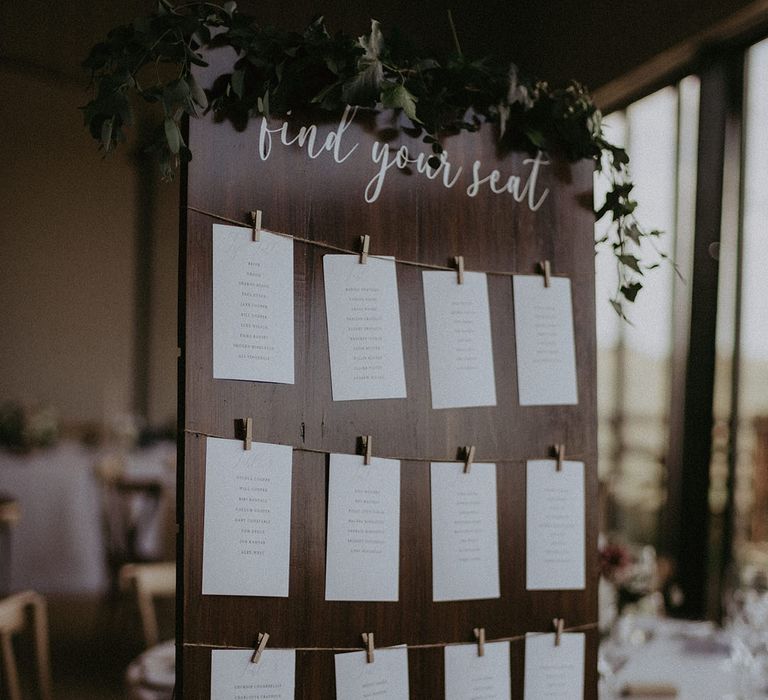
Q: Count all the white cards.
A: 12